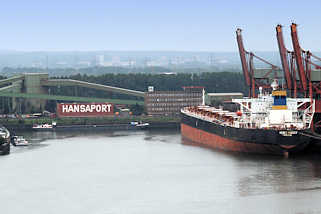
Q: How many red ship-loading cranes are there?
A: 3